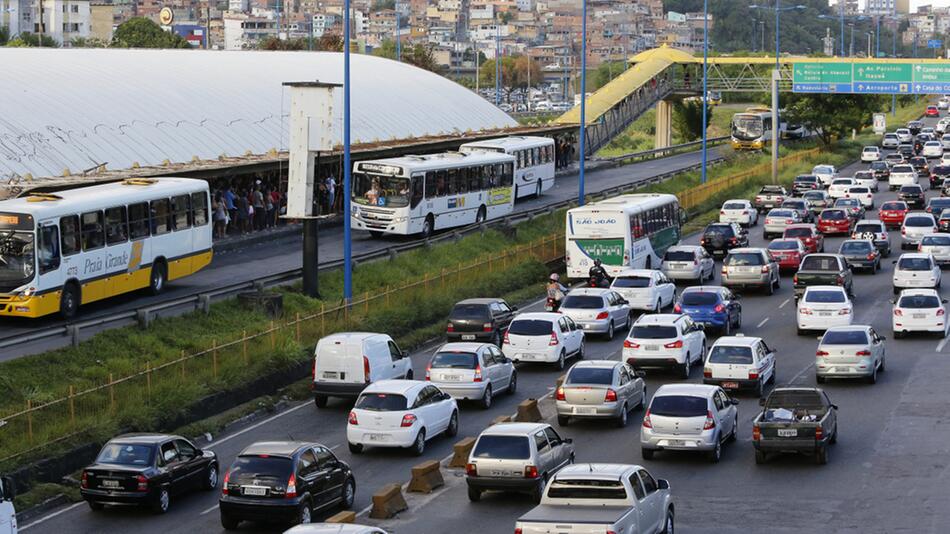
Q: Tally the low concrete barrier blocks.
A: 7